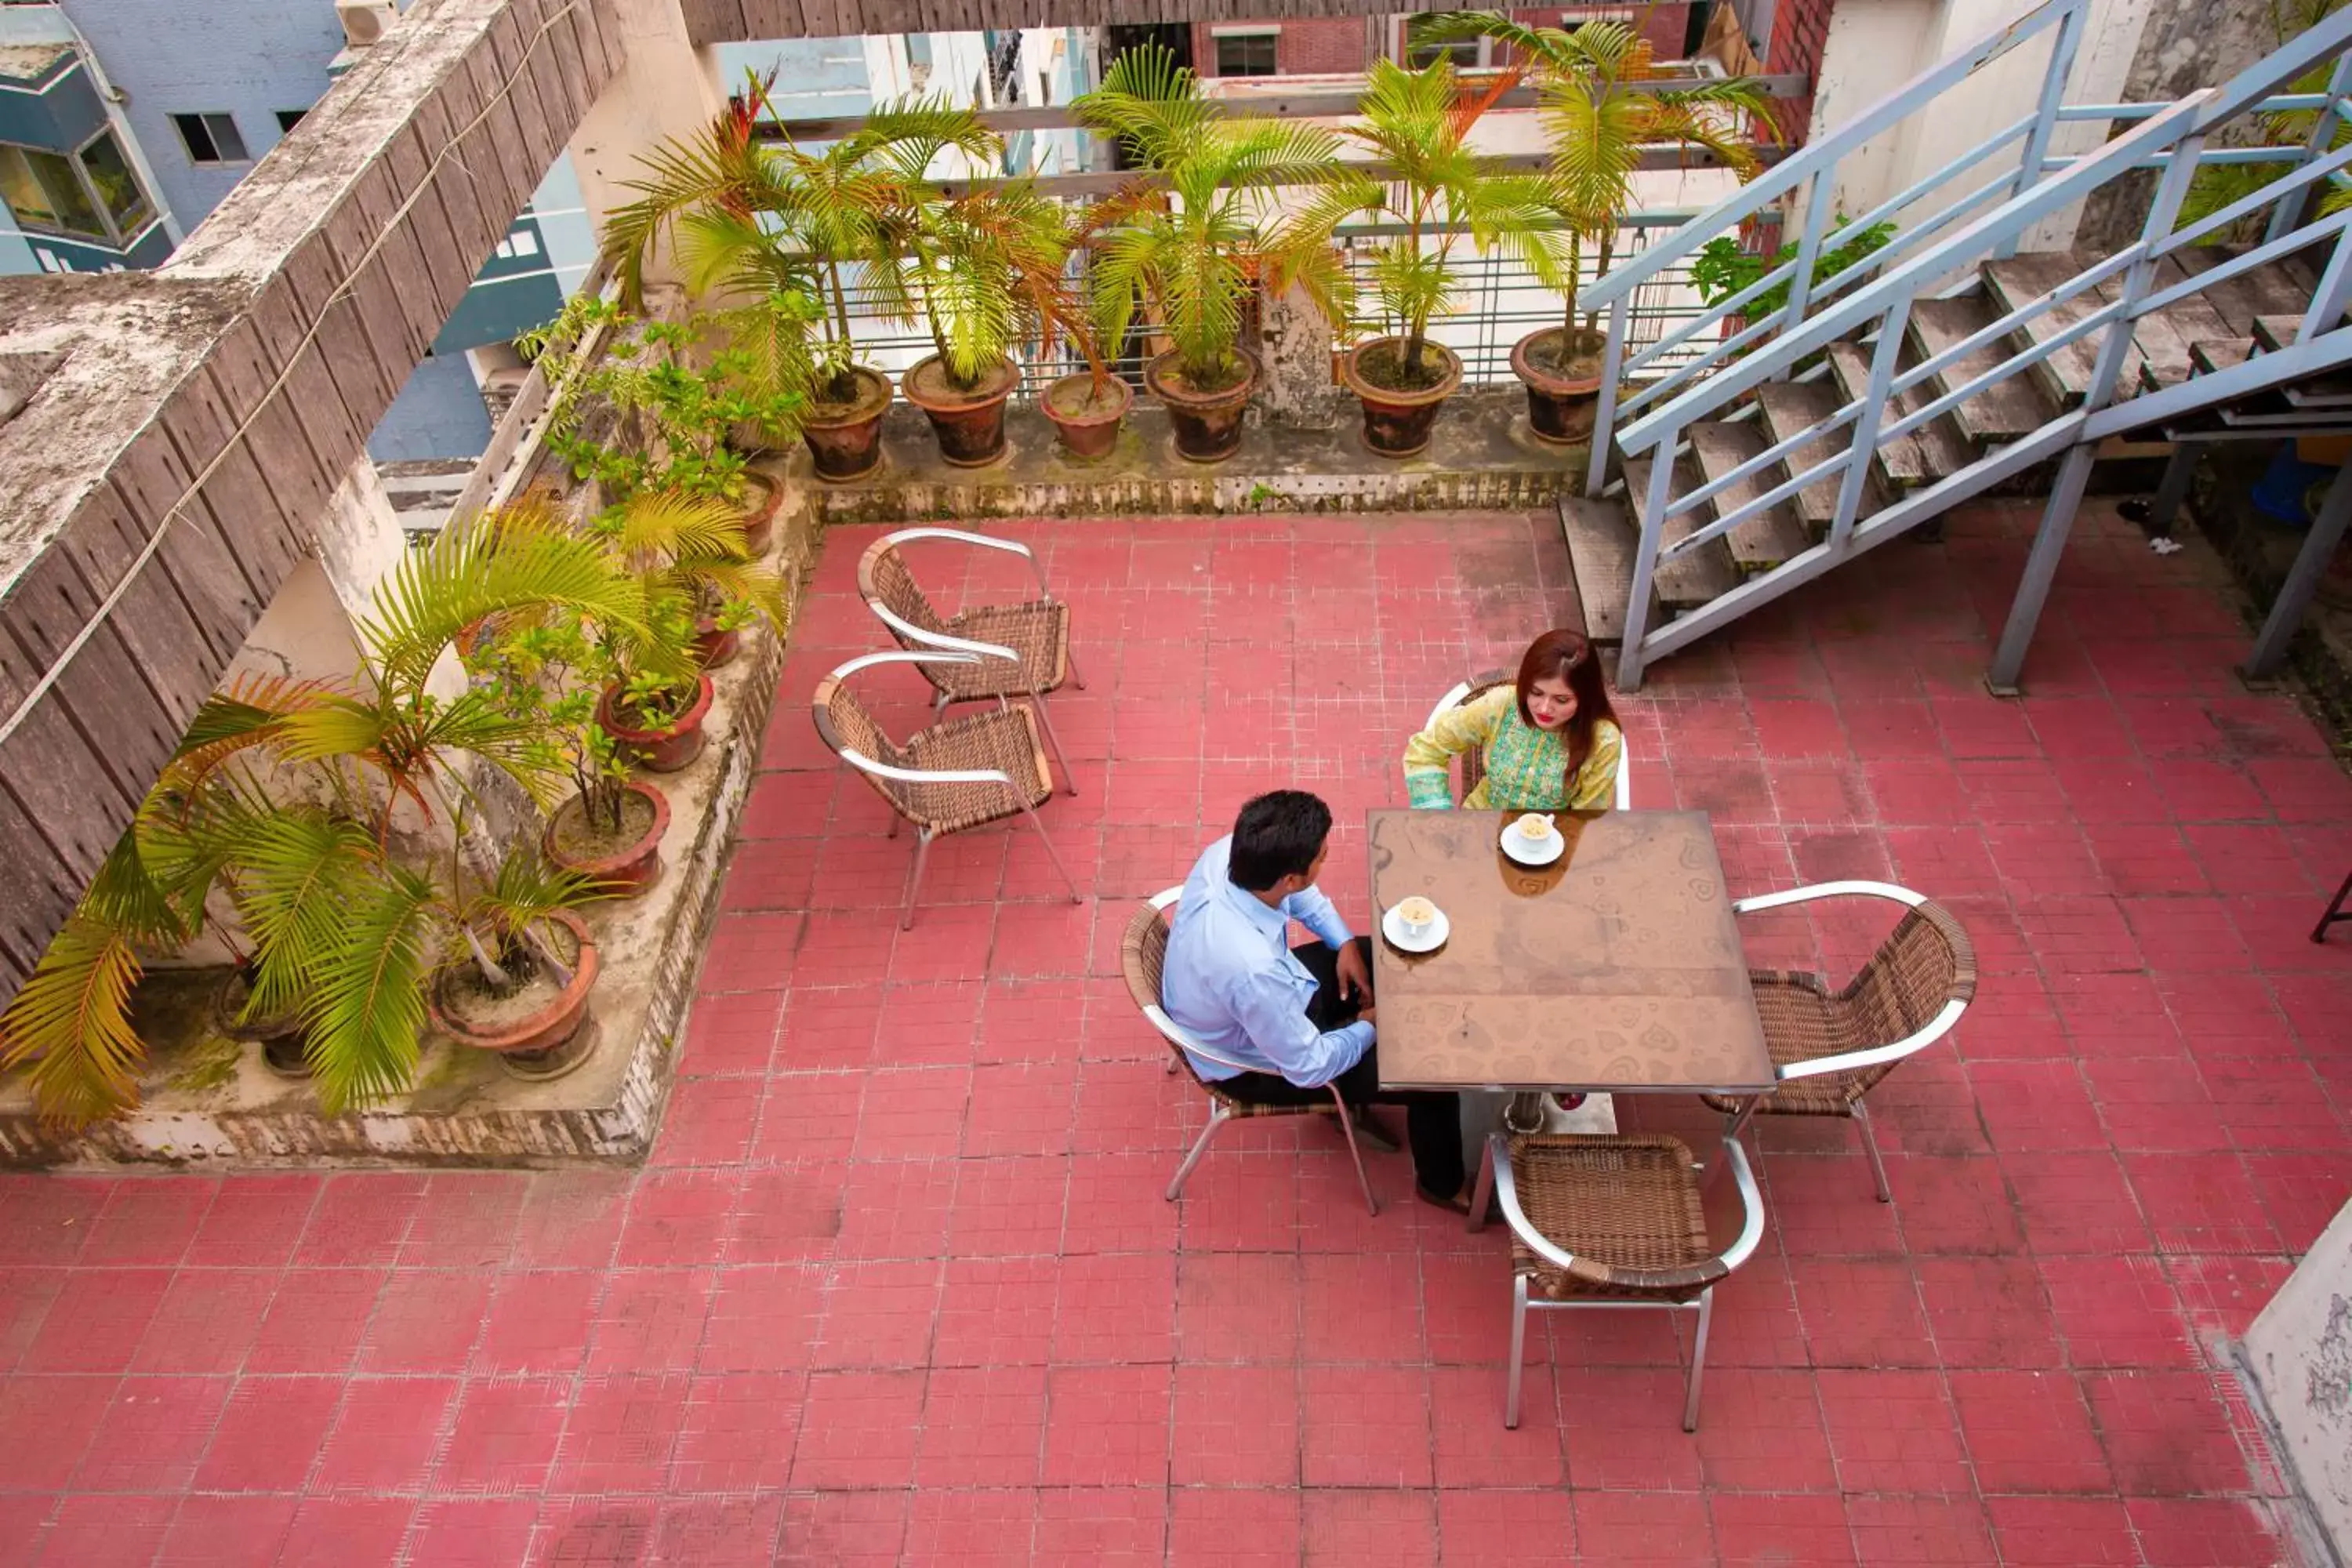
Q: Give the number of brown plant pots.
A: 12